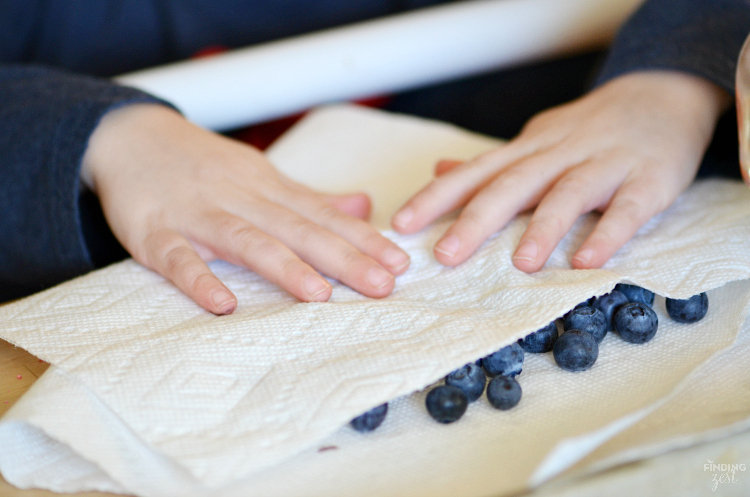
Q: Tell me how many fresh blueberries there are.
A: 12